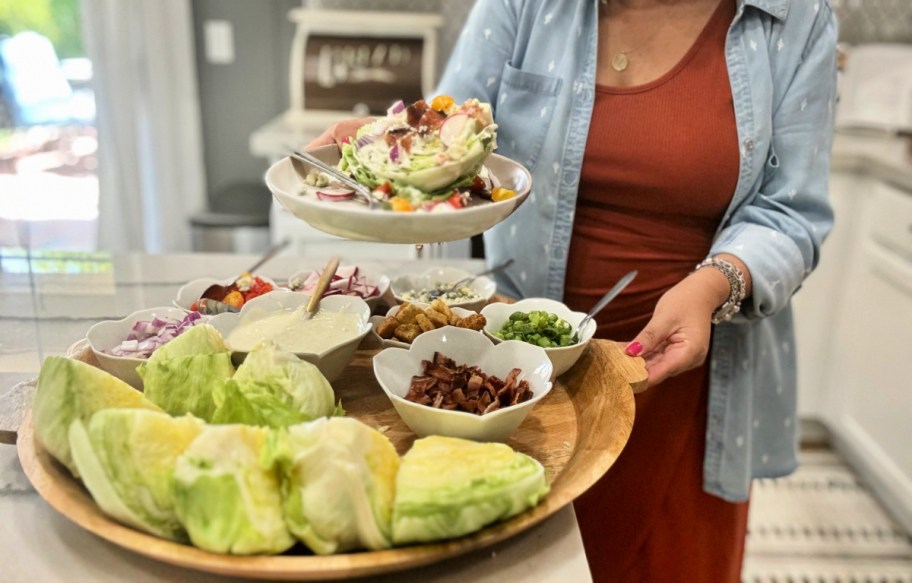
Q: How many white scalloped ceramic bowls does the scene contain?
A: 8